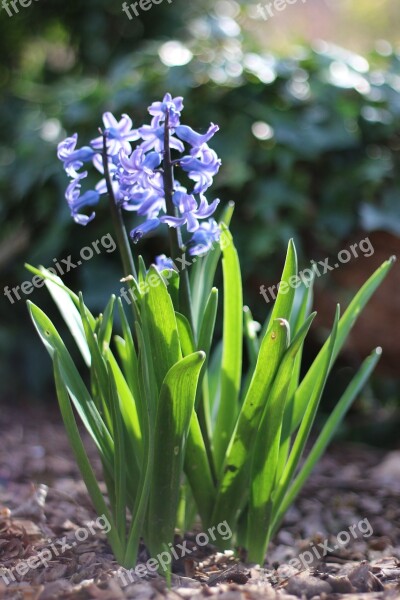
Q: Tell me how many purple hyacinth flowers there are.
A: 2